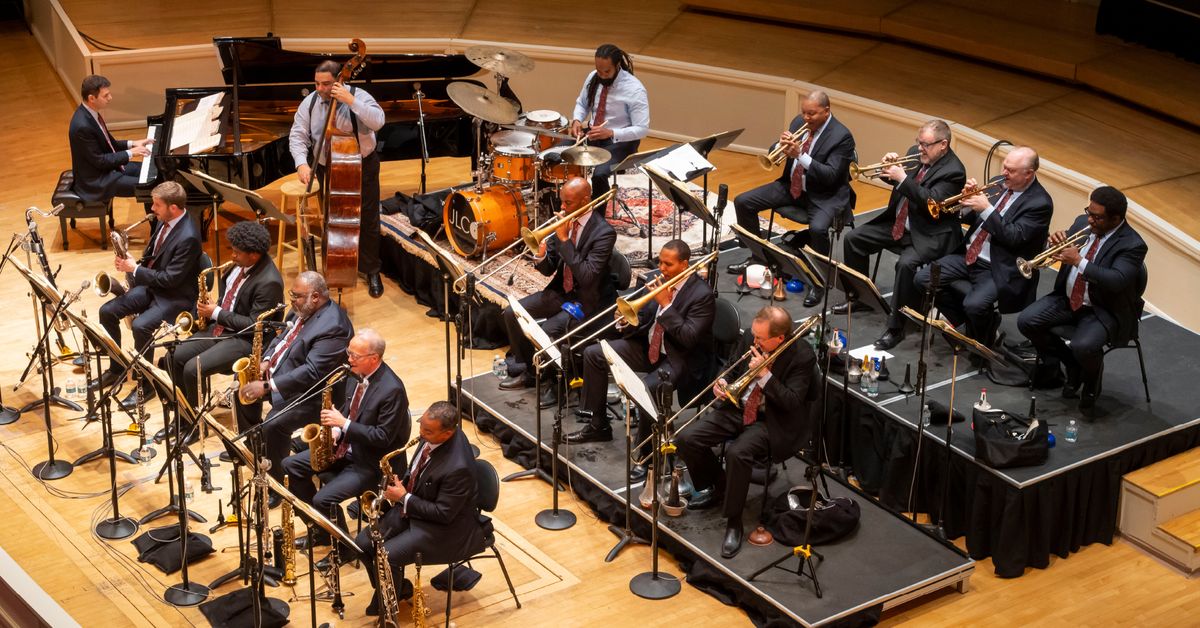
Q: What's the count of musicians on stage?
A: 15